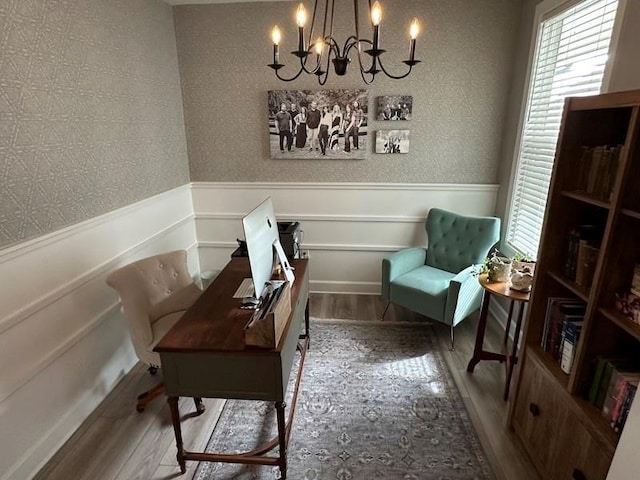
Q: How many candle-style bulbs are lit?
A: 5